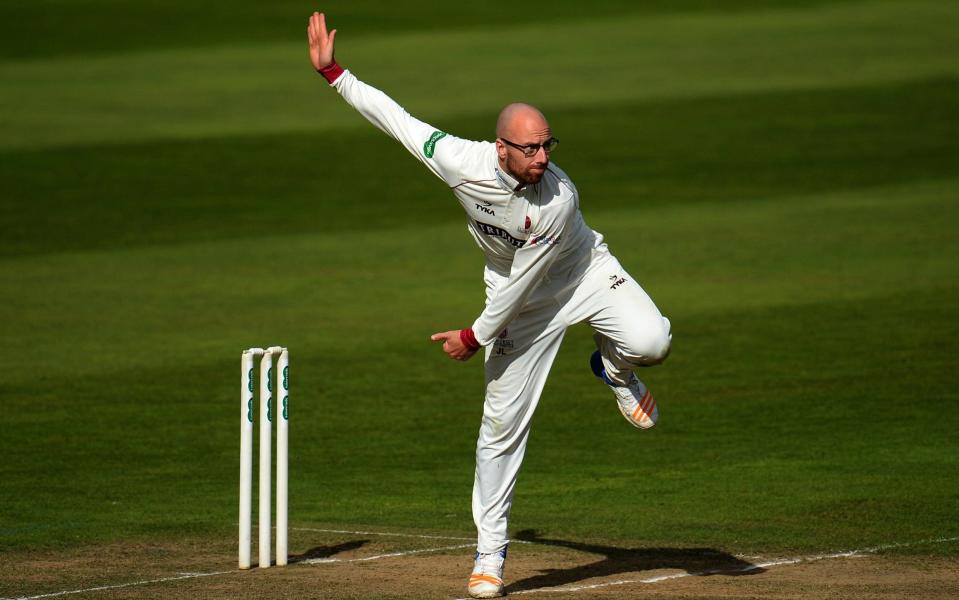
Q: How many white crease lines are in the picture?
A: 3